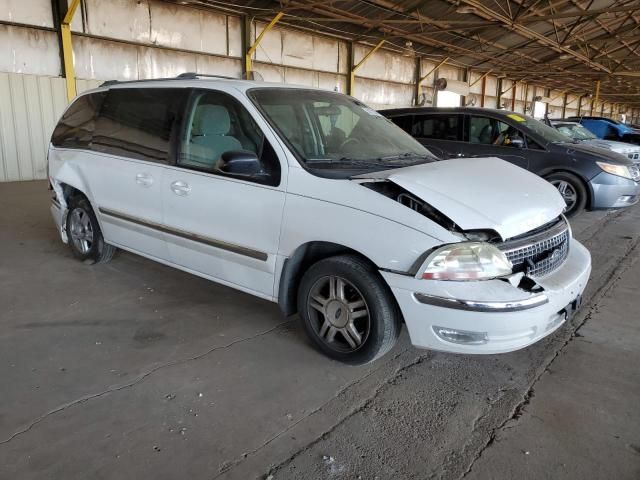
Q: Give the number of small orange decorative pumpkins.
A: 0